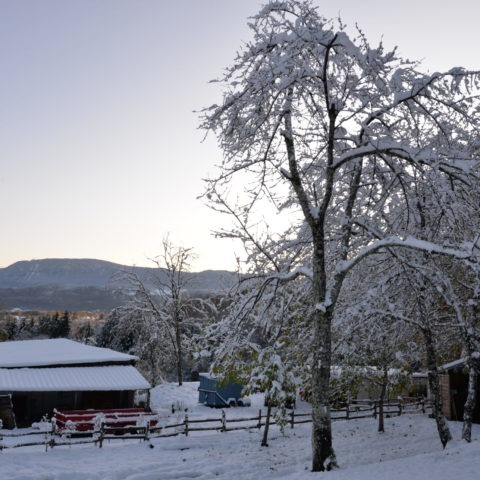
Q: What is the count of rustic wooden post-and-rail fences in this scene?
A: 1